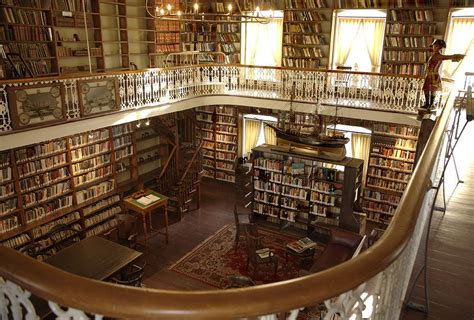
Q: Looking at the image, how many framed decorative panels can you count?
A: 2